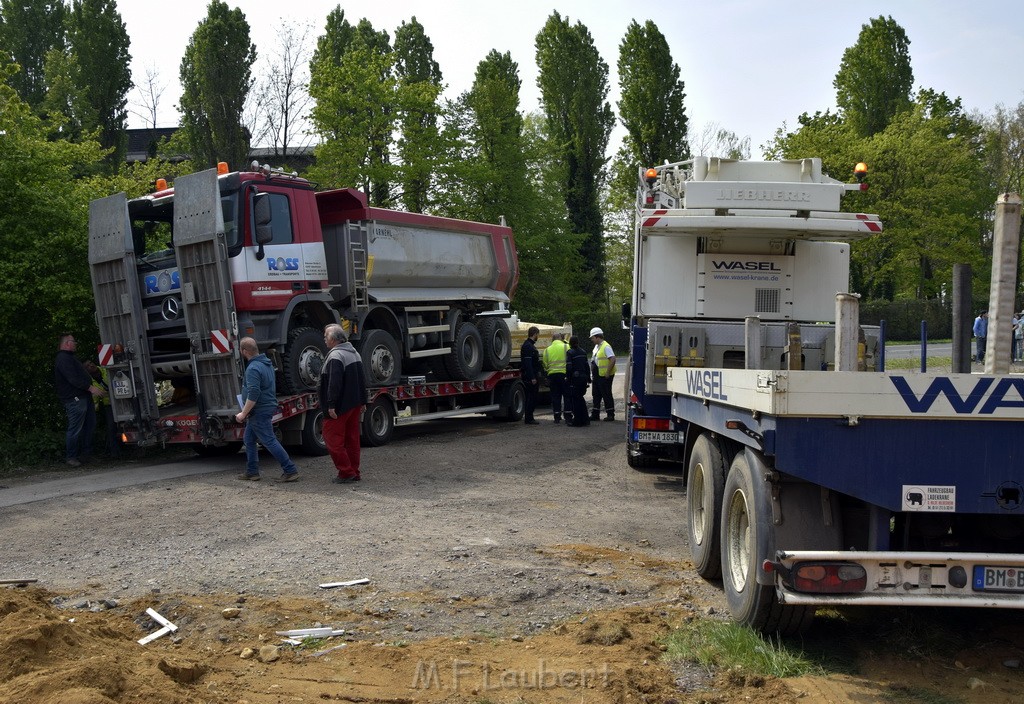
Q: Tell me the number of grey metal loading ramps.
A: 2